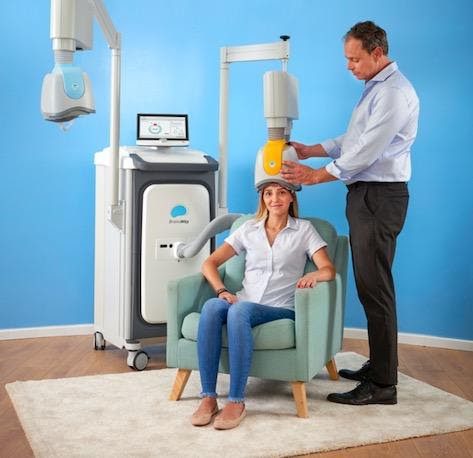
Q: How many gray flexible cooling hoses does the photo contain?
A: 1